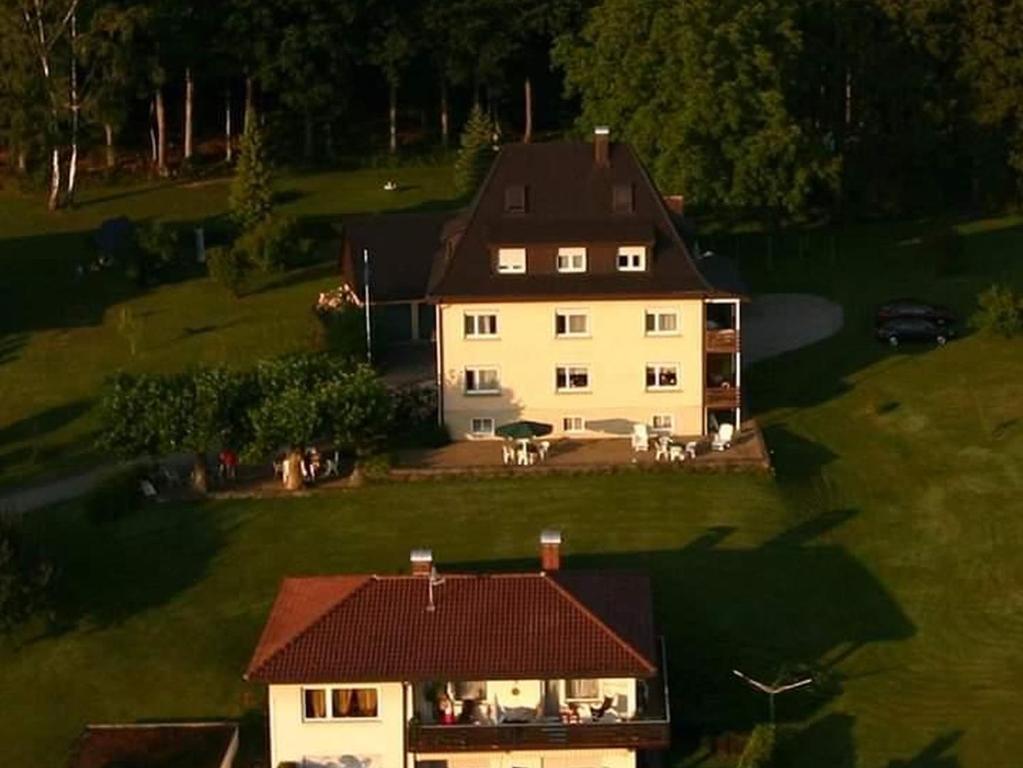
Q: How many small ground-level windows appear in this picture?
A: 3